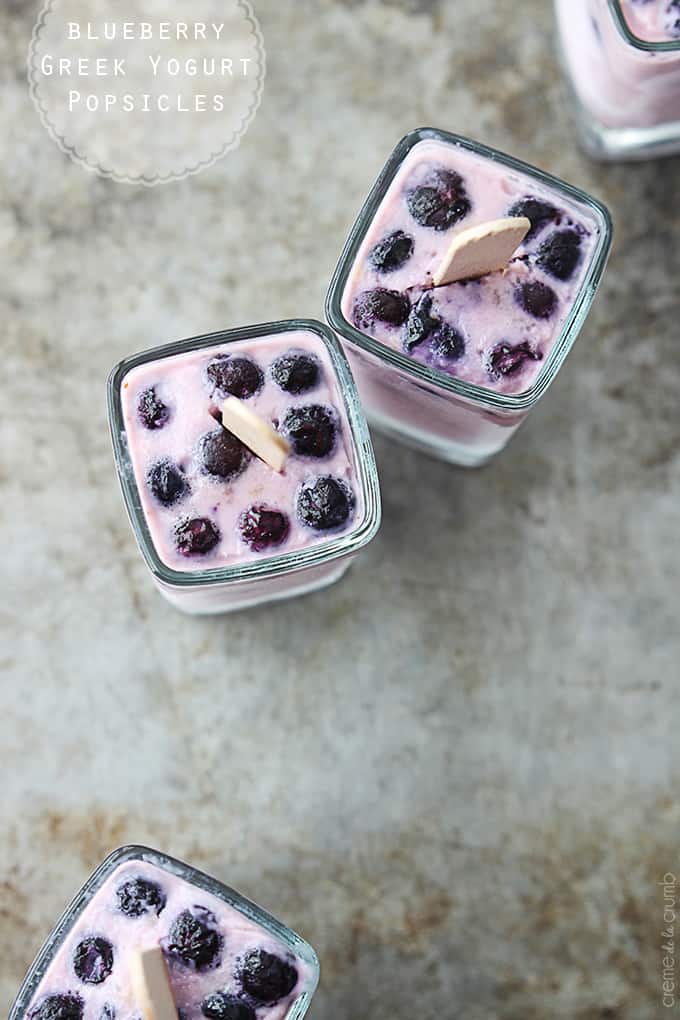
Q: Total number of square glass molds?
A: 4